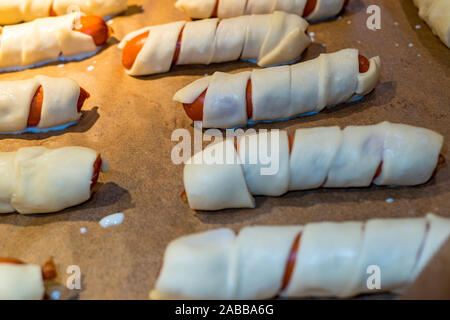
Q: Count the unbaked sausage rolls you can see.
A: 11